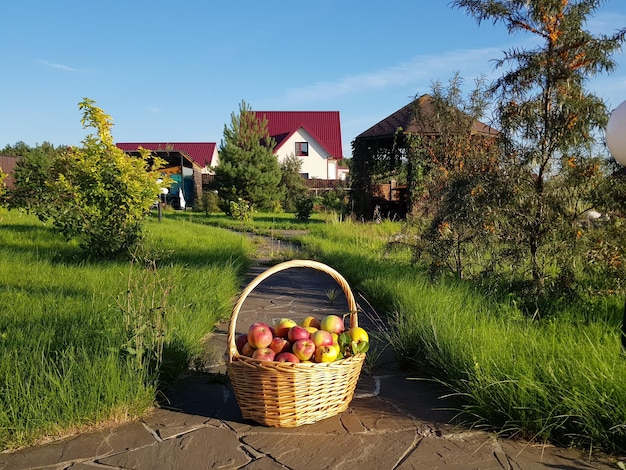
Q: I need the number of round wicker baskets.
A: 1